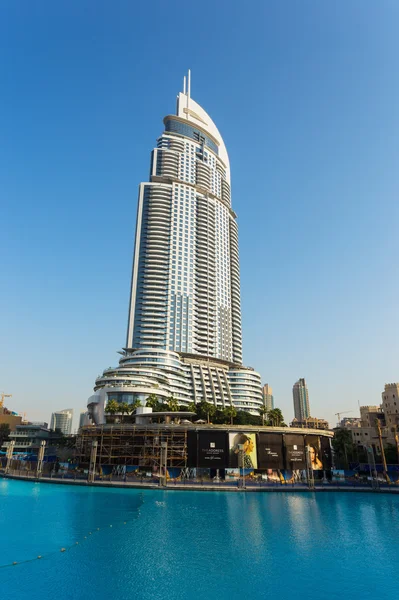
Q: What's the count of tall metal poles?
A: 7